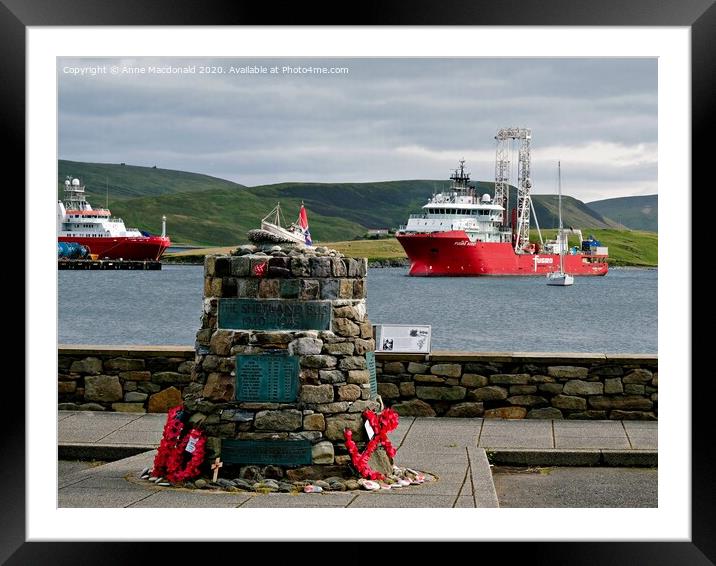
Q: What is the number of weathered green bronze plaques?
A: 4